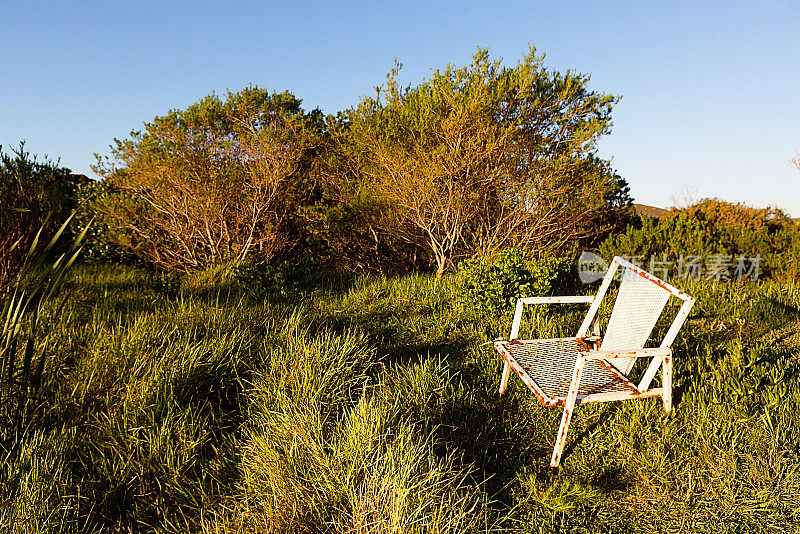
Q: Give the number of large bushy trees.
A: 2